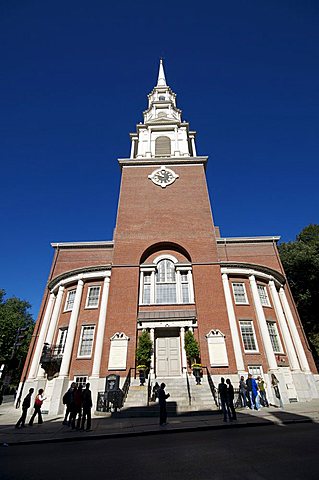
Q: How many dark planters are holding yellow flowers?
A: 2